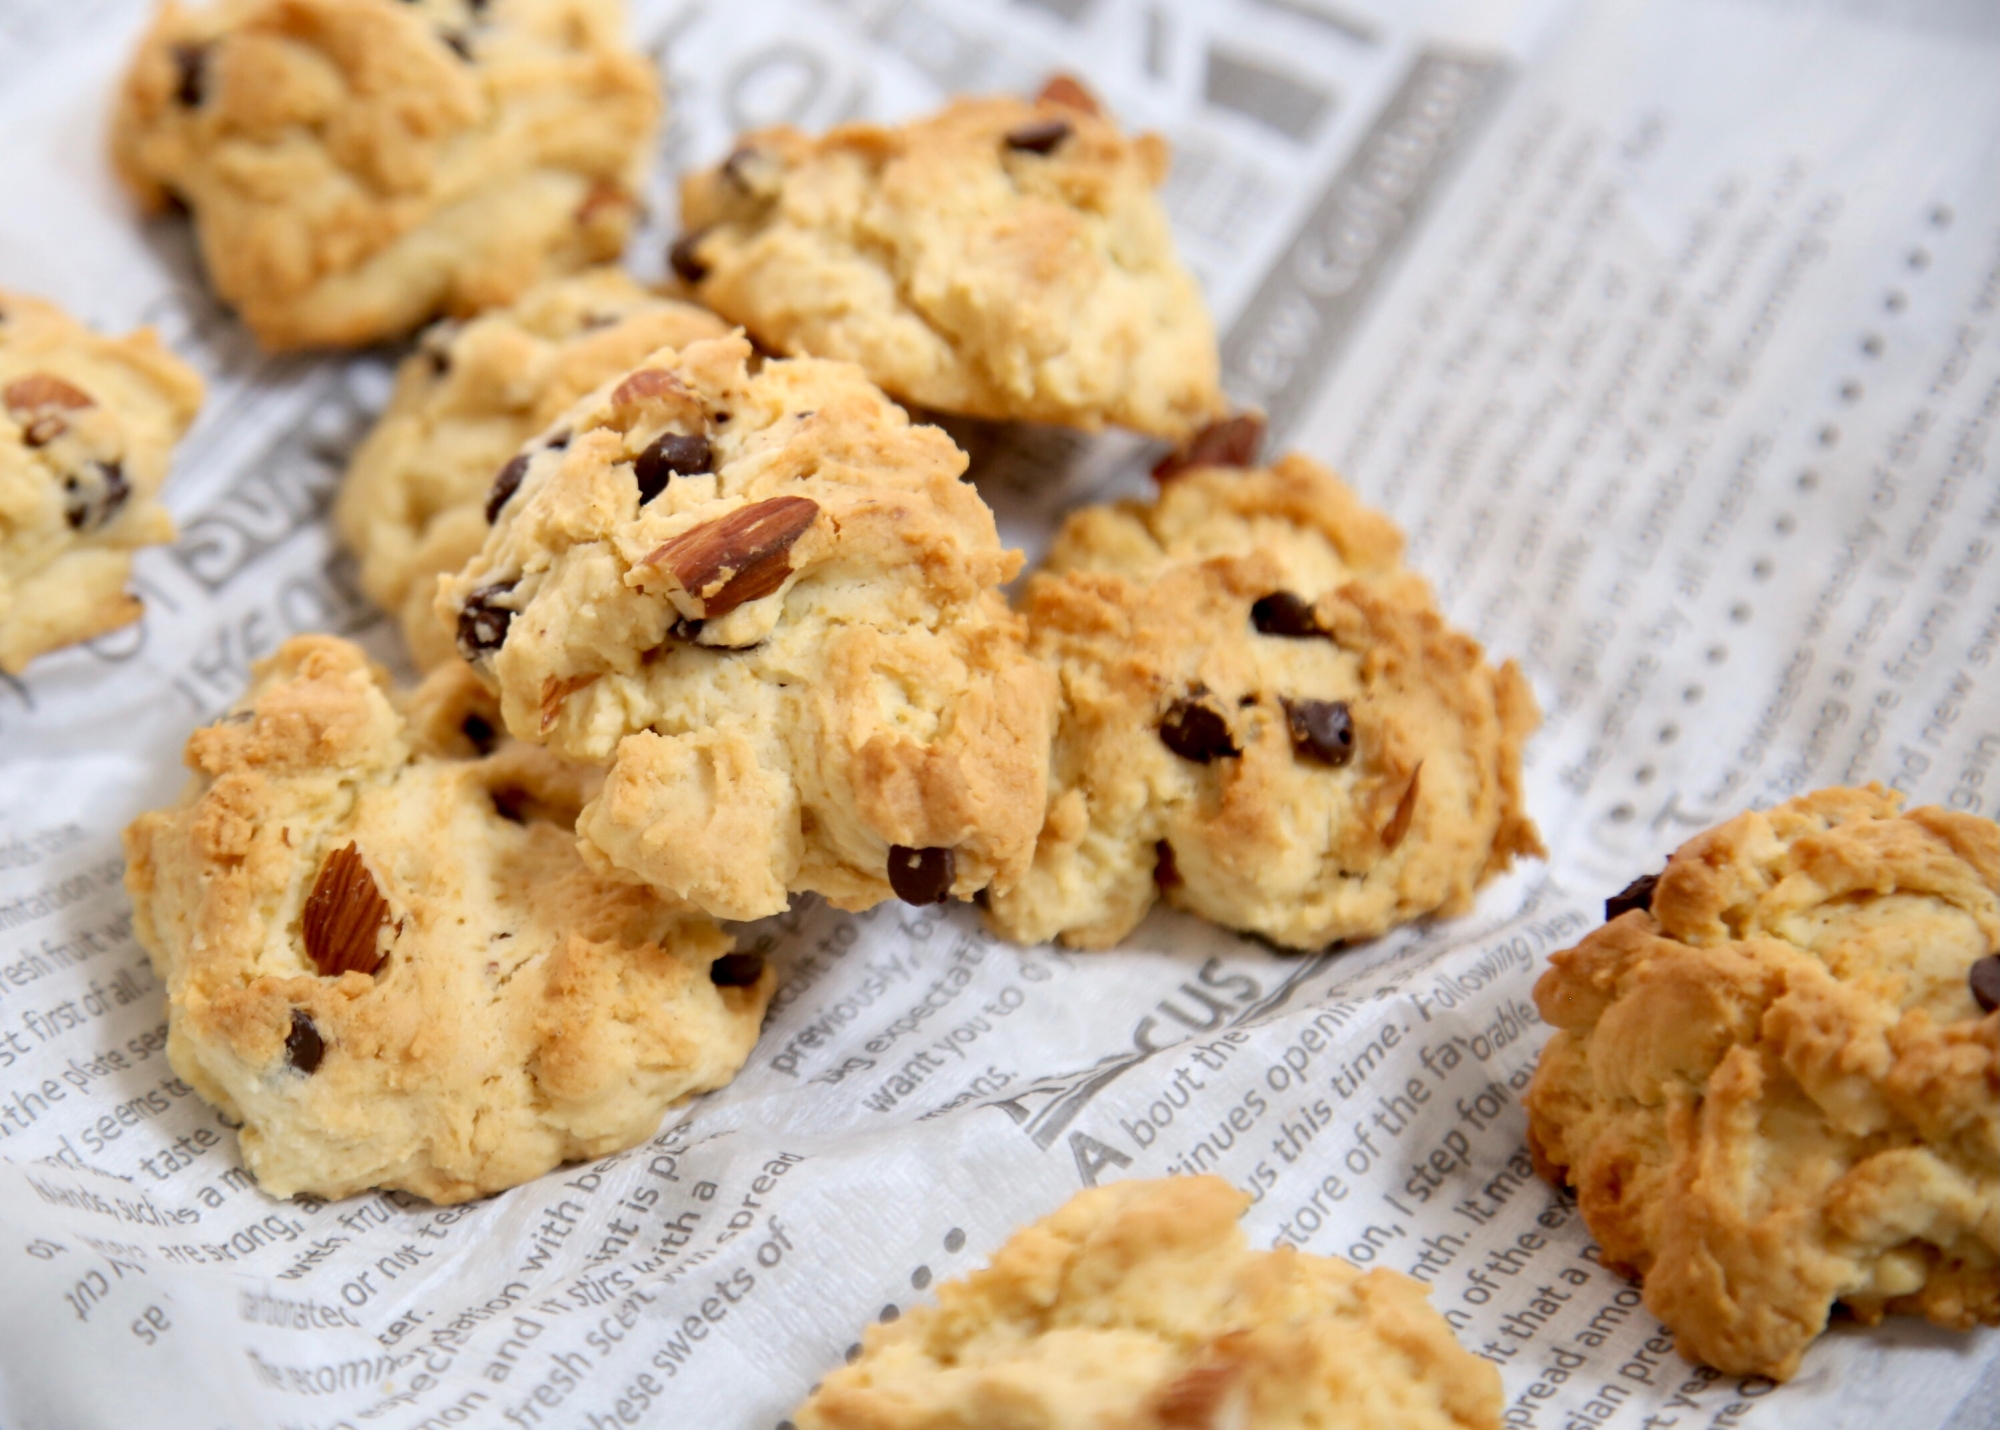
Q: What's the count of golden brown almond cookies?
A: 9